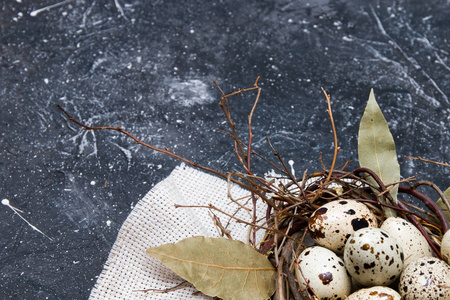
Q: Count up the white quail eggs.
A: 7